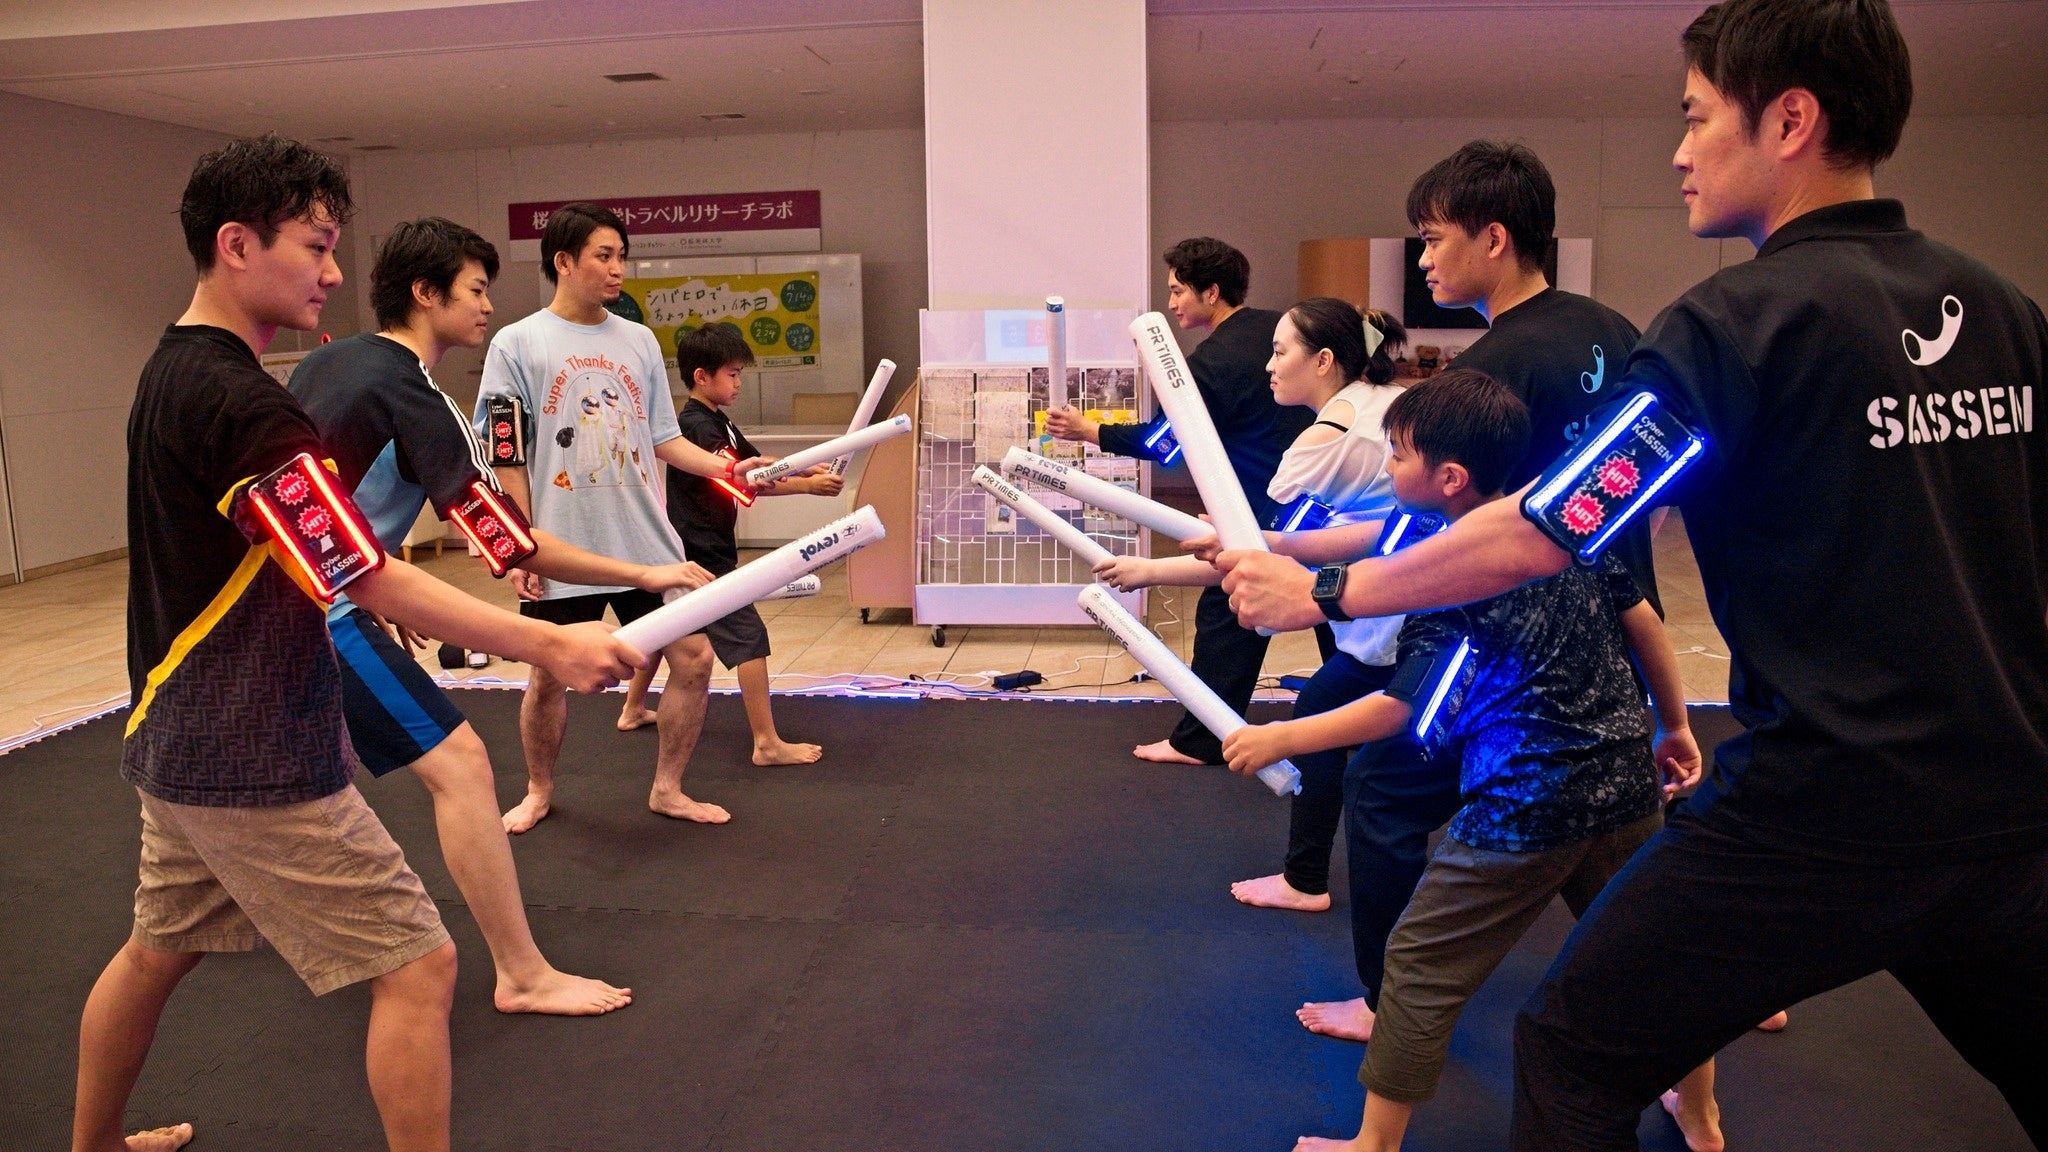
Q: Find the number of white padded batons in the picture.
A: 9